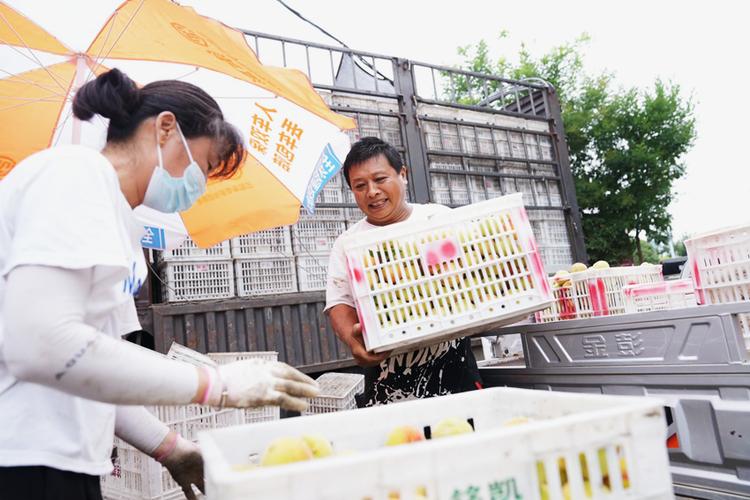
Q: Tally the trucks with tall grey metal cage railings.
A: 1